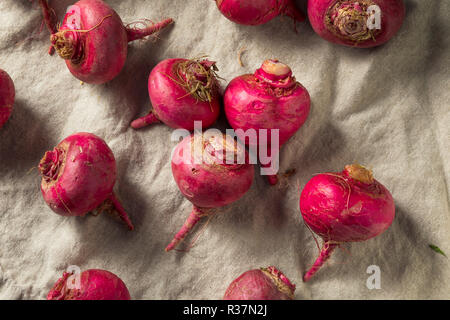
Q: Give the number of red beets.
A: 11